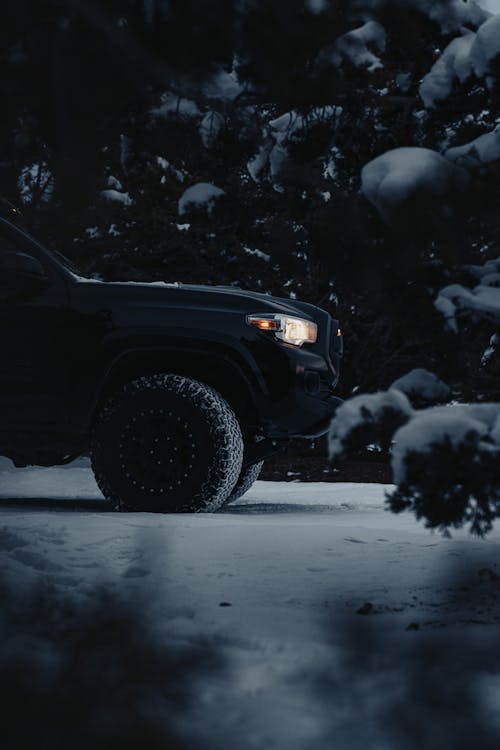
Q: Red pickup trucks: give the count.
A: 0